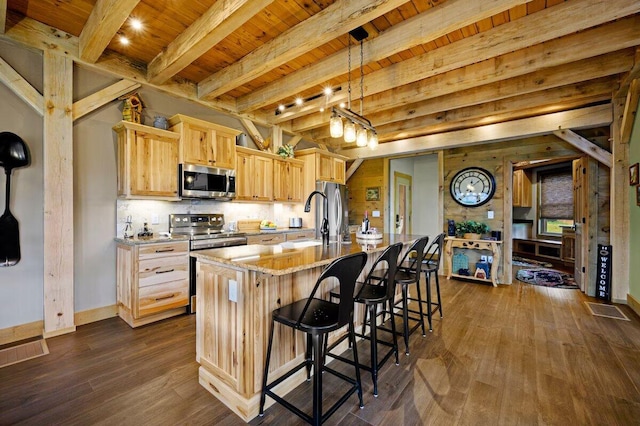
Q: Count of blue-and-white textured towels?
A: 0